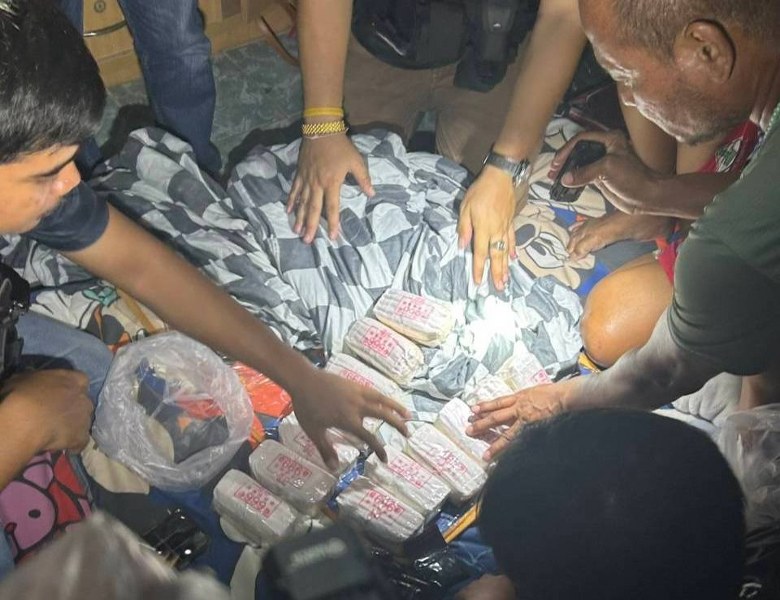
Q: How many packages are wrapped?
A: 12